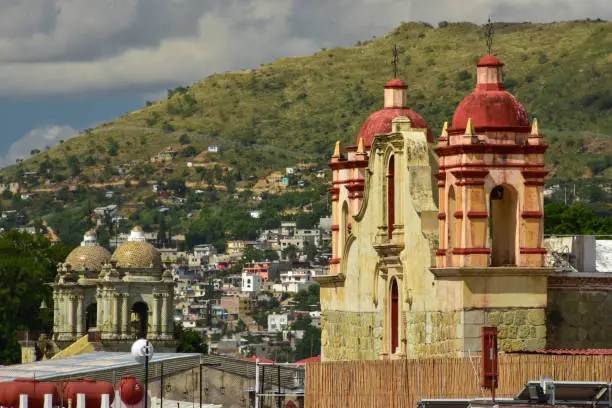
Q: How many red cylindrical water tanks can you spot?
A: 3